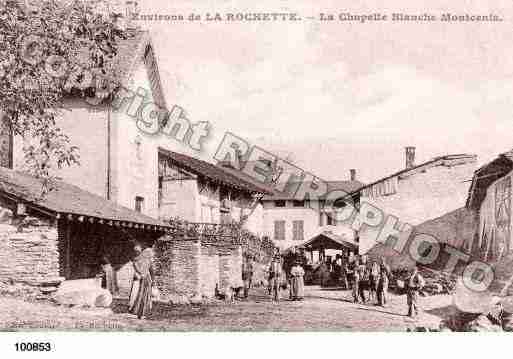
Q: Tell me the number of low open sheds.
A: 2